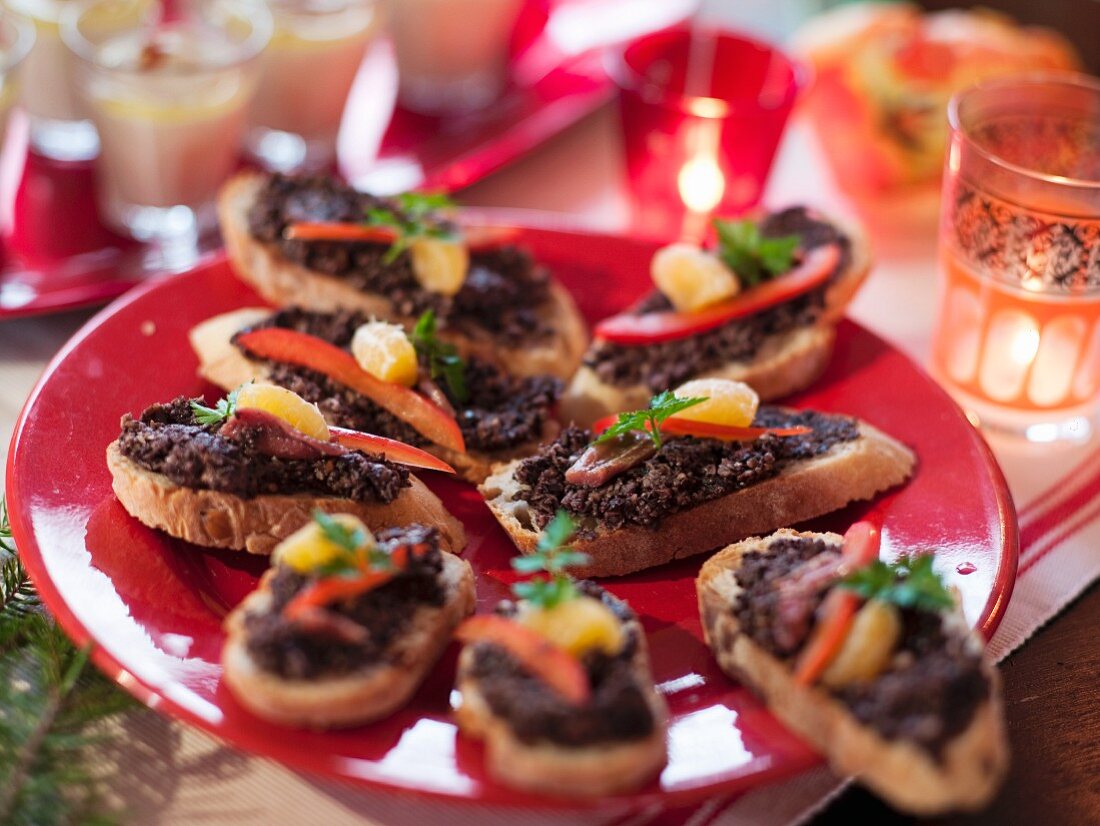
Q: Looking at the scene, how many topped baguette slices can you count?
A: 8